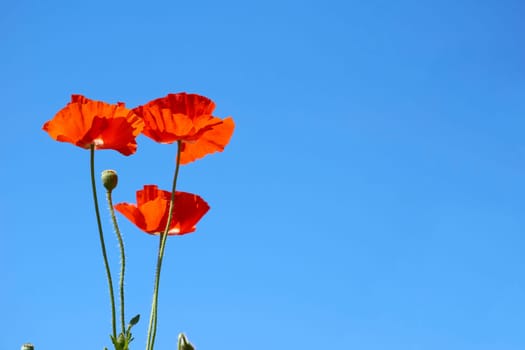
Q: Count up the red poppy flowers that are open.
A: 3